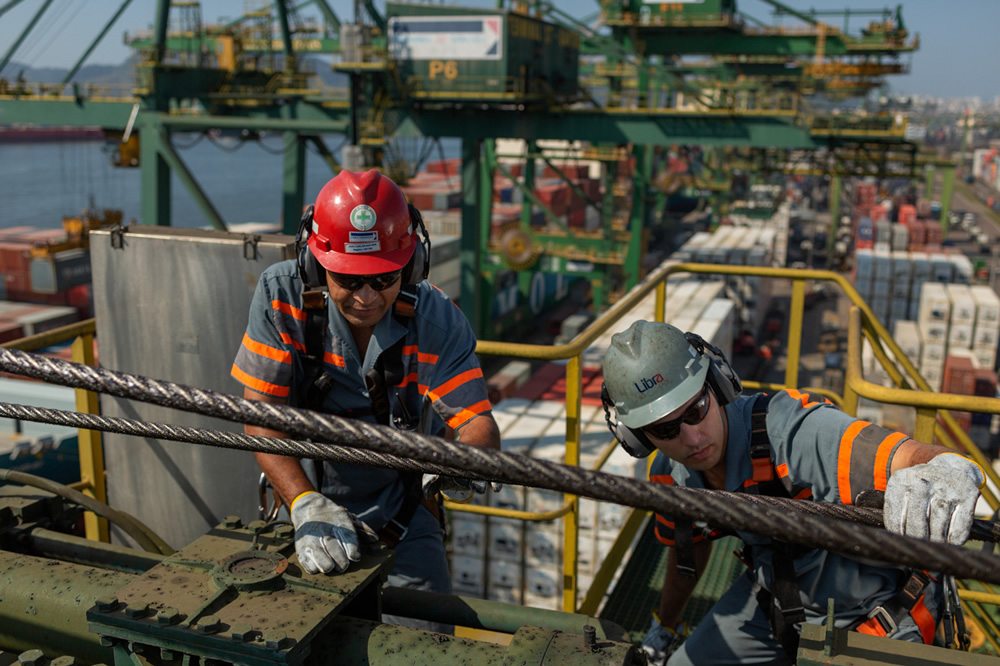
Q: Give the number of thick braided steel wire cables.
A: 2